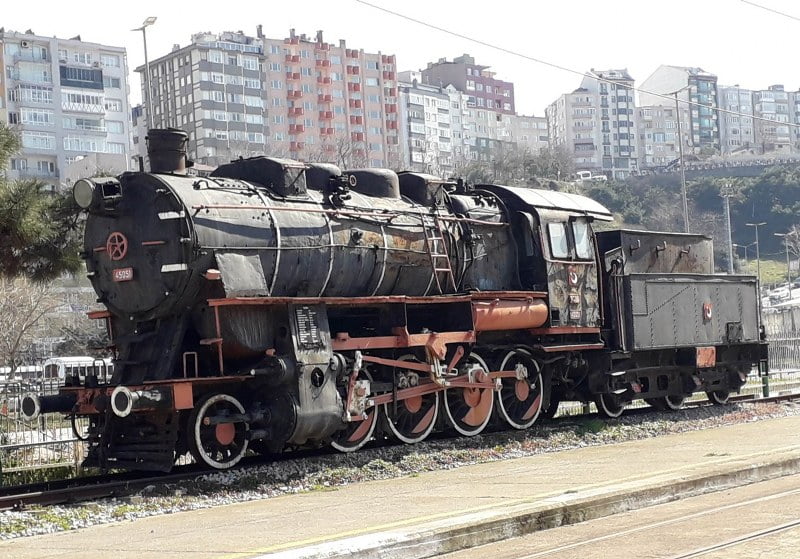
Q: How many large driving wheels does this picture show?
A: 4